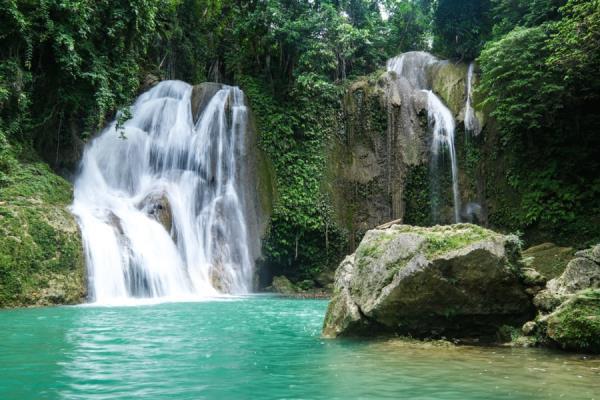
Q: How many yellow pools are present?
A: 0